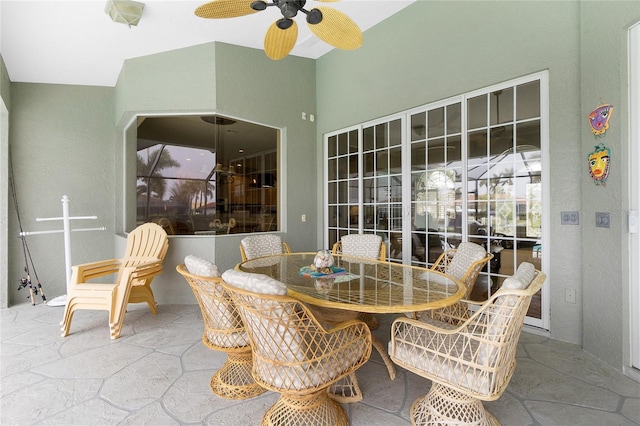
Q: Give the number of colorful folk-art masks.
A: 2